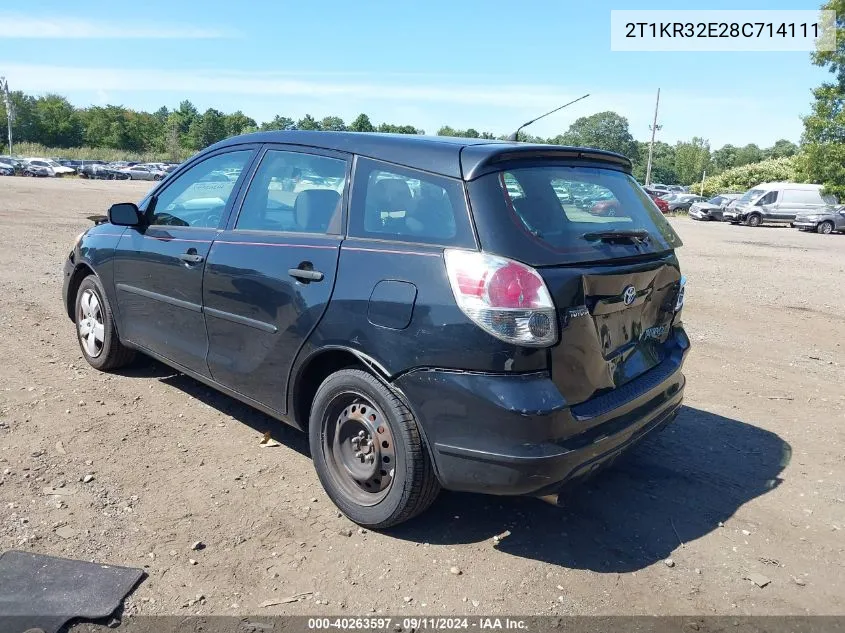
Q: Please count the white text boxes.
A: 1